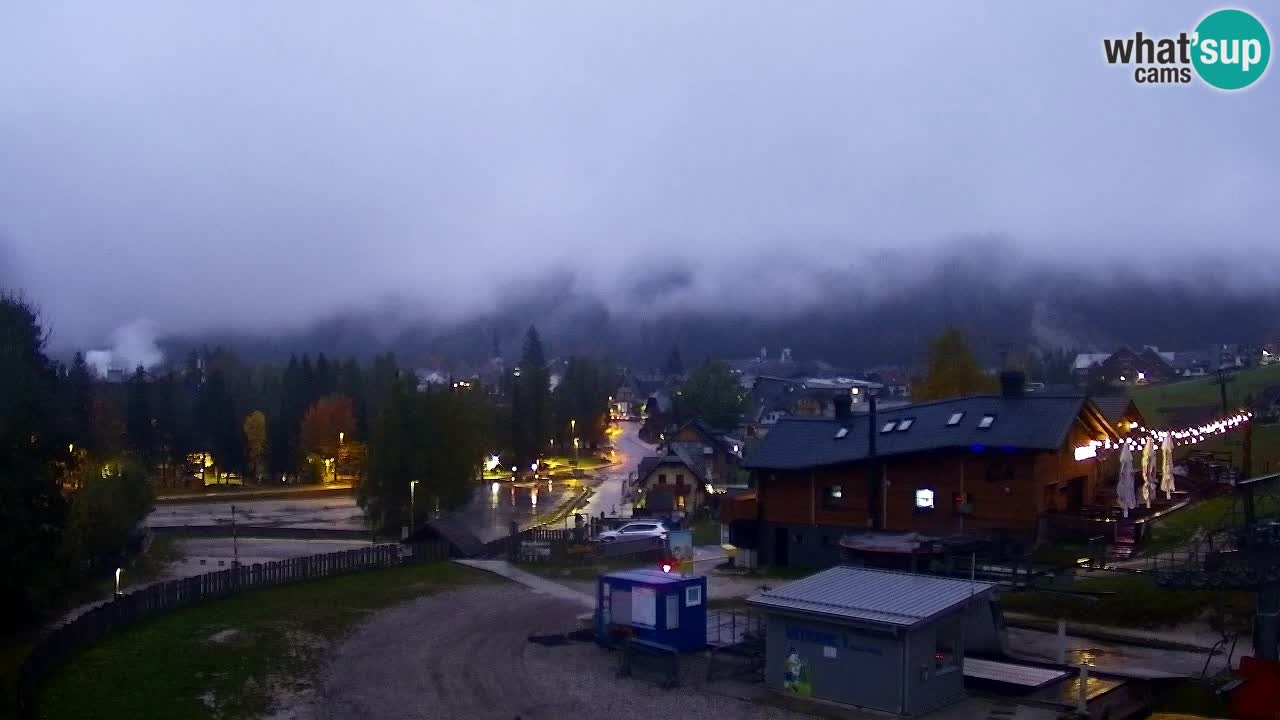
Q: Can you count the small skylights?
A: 5